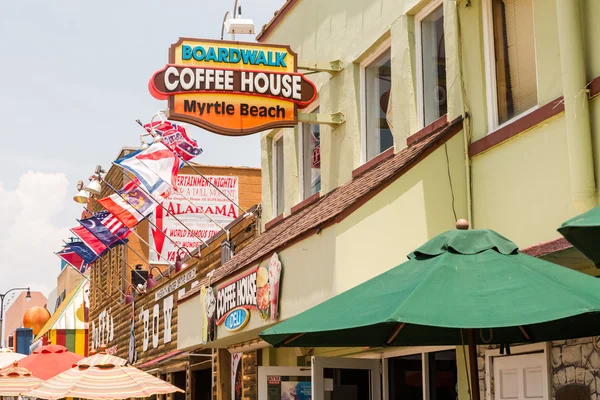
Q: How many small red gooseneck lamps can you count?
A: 3